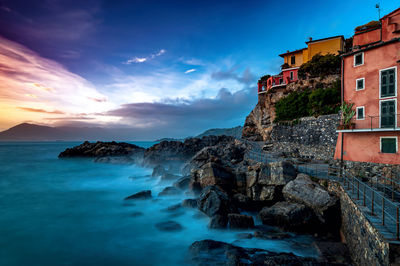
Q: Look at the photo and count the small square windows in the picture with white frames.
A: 3